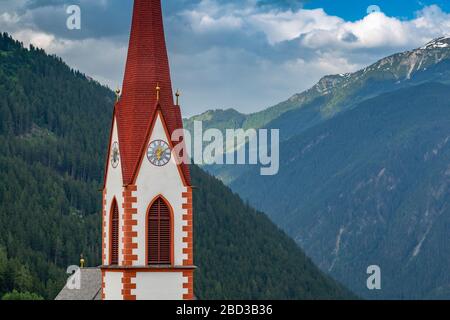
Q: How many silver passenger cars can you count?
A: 0